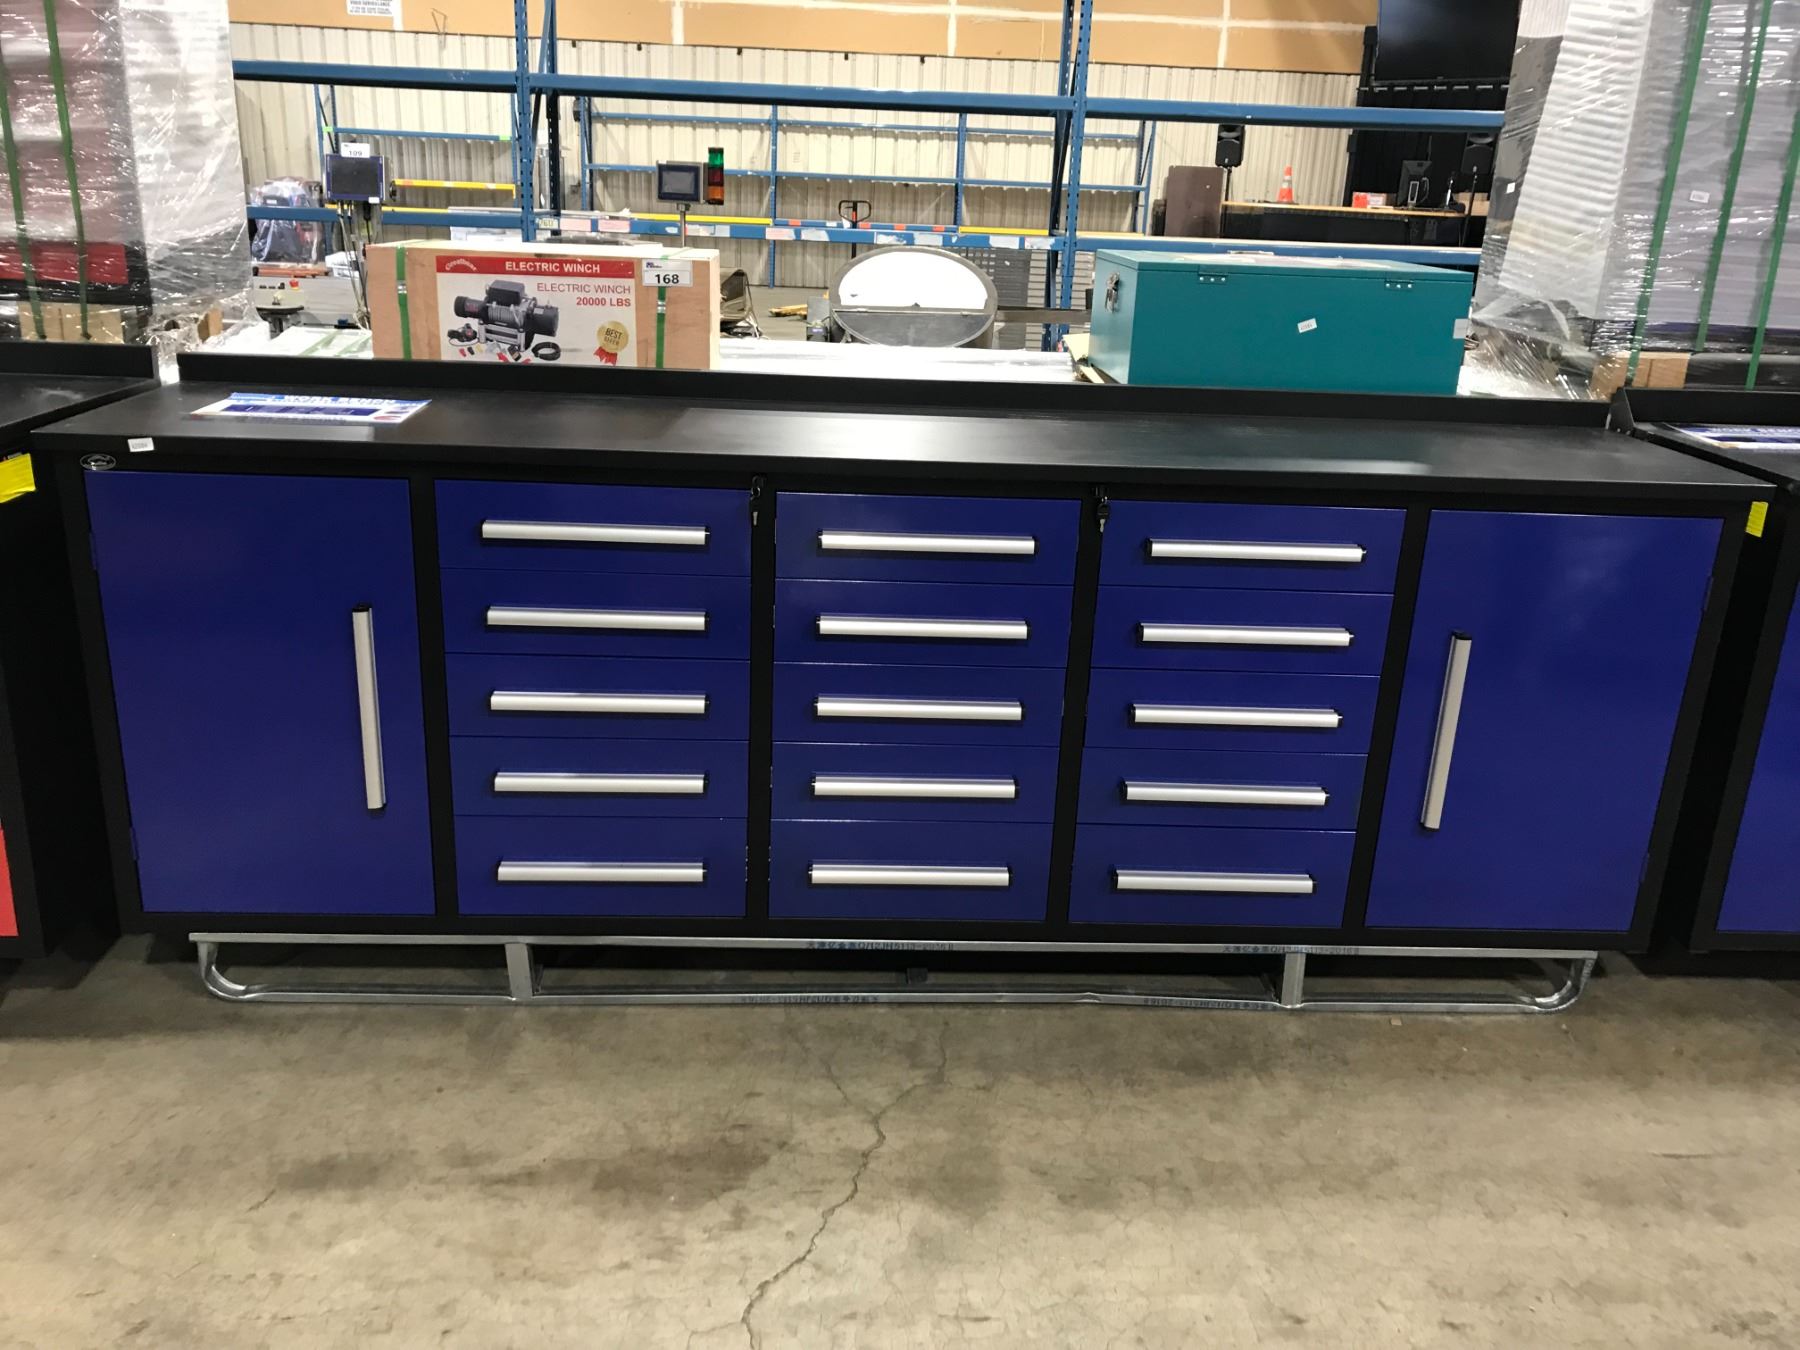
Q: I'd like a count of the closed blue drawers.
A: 15